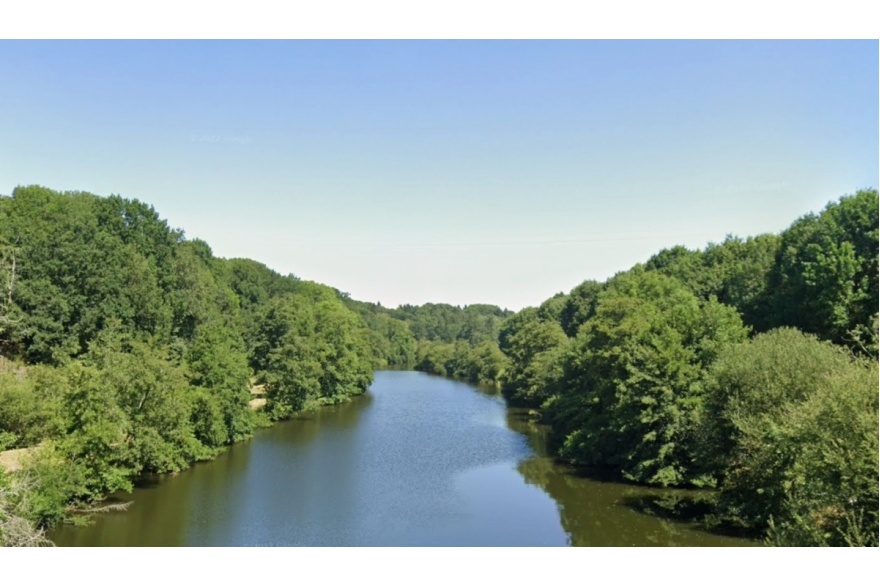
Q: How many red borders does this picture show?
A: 0